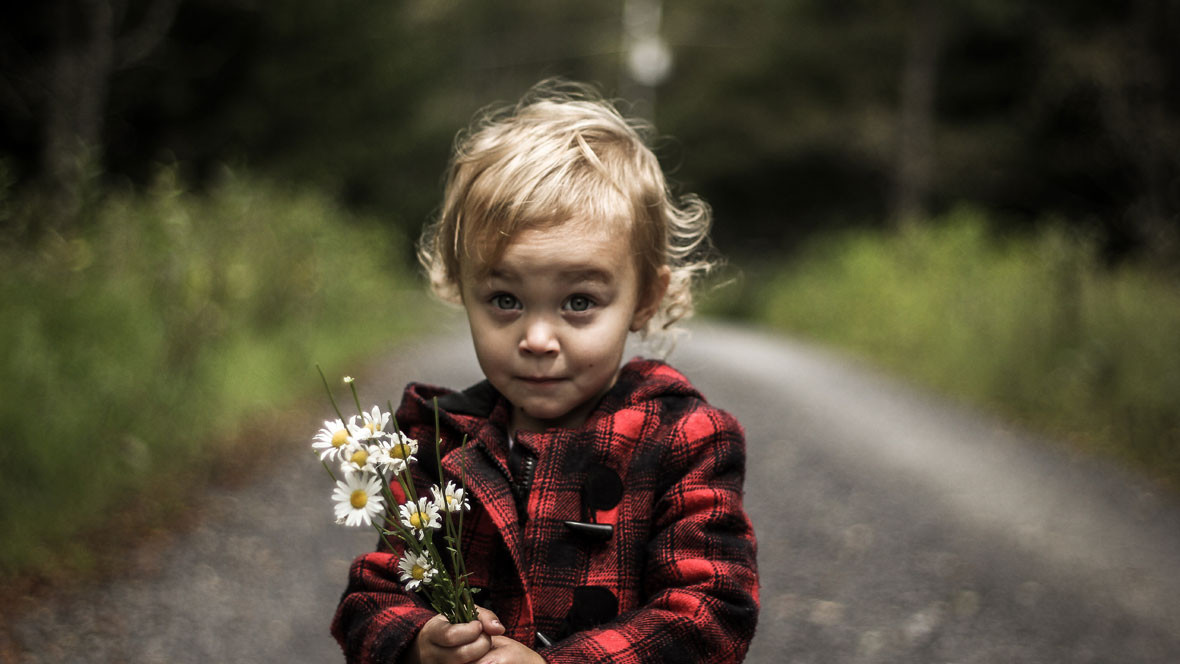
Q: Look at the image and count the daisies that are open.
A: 8